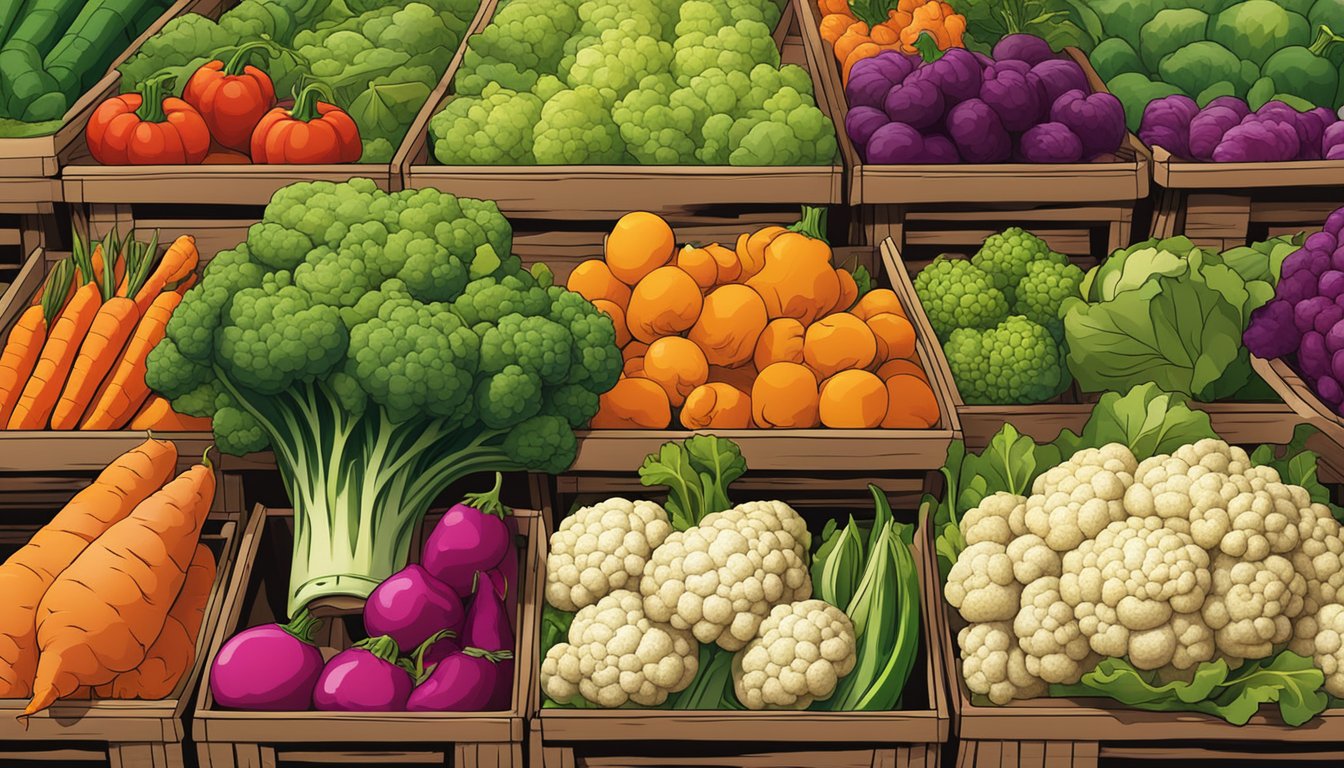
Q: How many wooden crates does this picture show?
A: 13